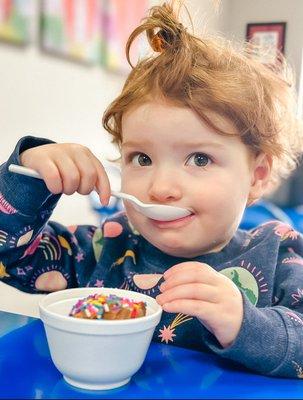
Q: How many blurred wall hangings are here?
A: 4